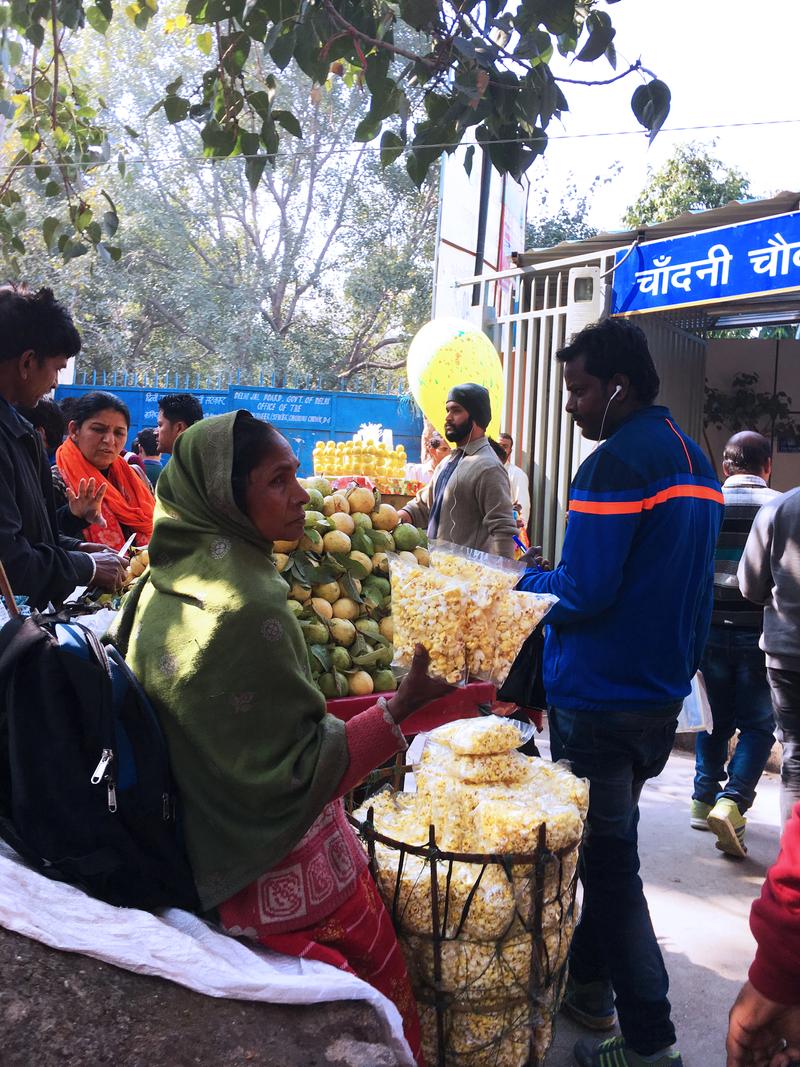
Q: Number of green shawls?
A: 1